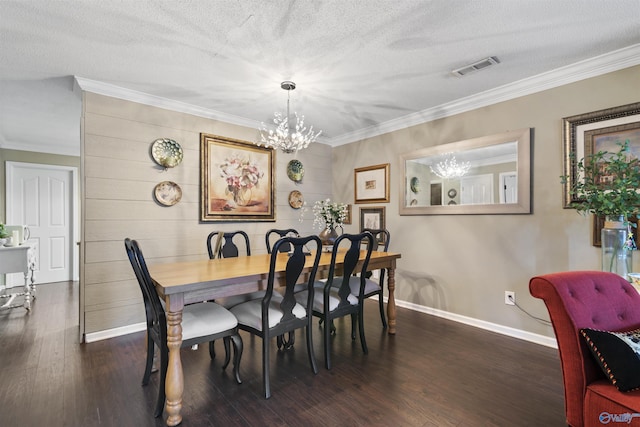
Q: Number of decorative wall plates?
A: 4